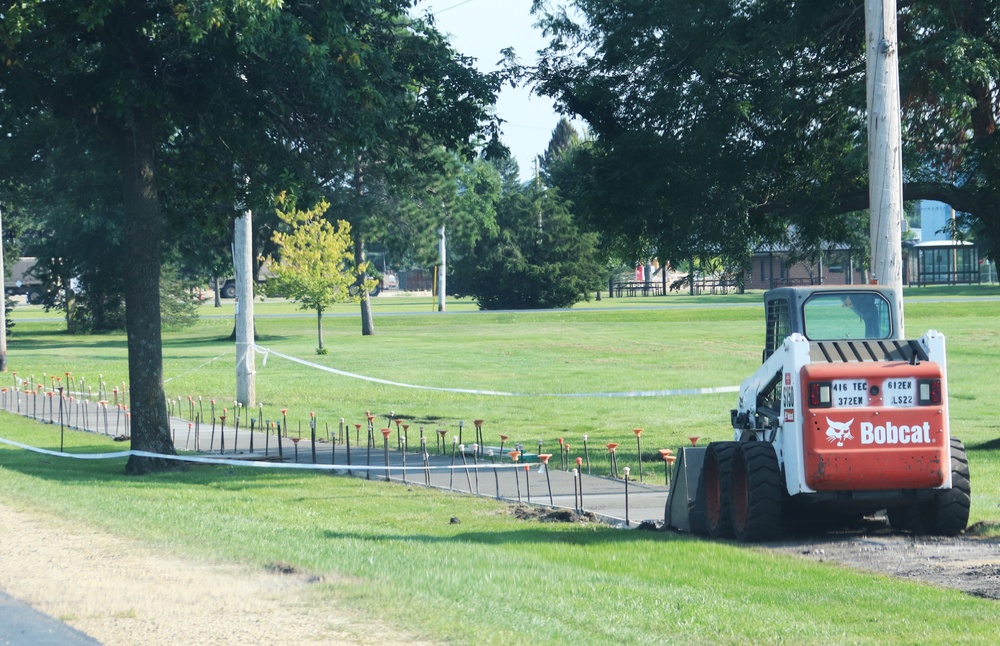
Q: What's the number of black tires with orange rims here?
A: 2